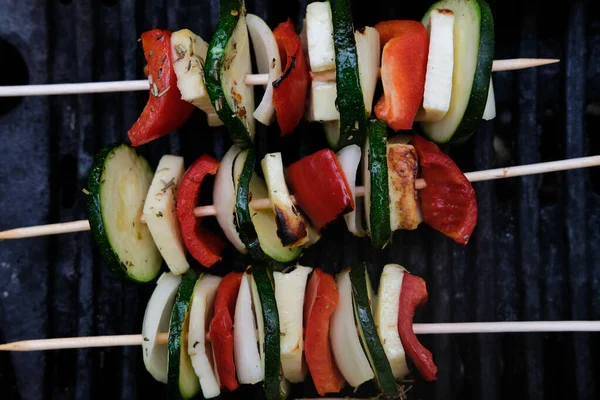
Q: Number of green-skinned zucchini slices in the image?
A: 9